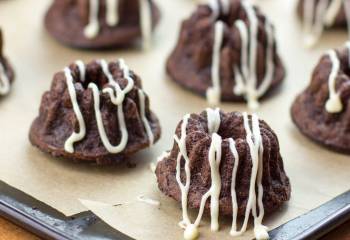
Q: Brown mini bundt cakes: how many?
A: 7